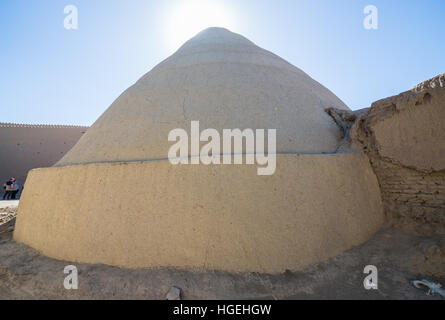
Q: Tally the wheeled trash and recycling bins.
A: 0